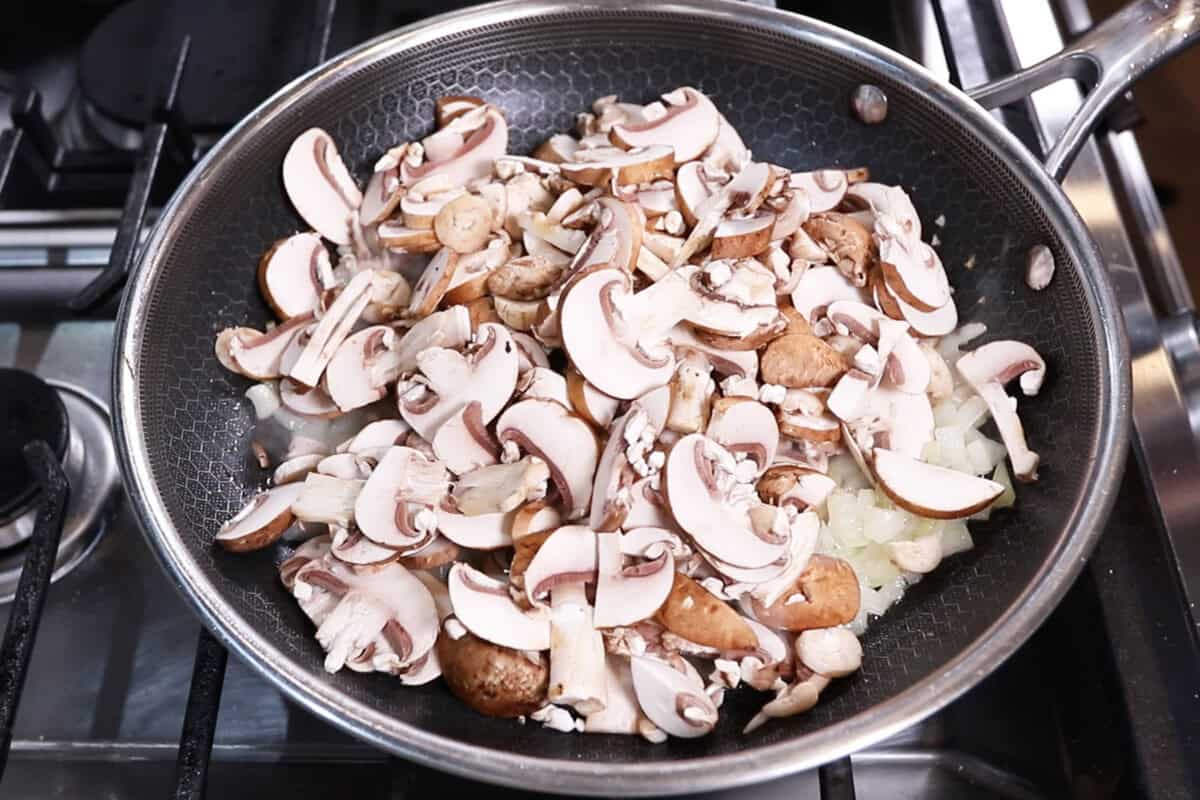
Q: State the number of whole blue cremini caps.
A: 0